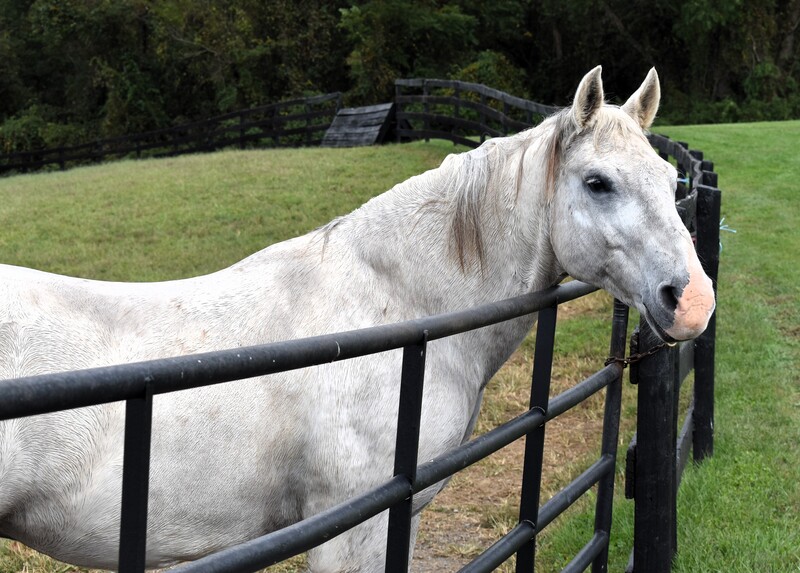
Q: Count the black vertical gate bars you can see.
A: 4